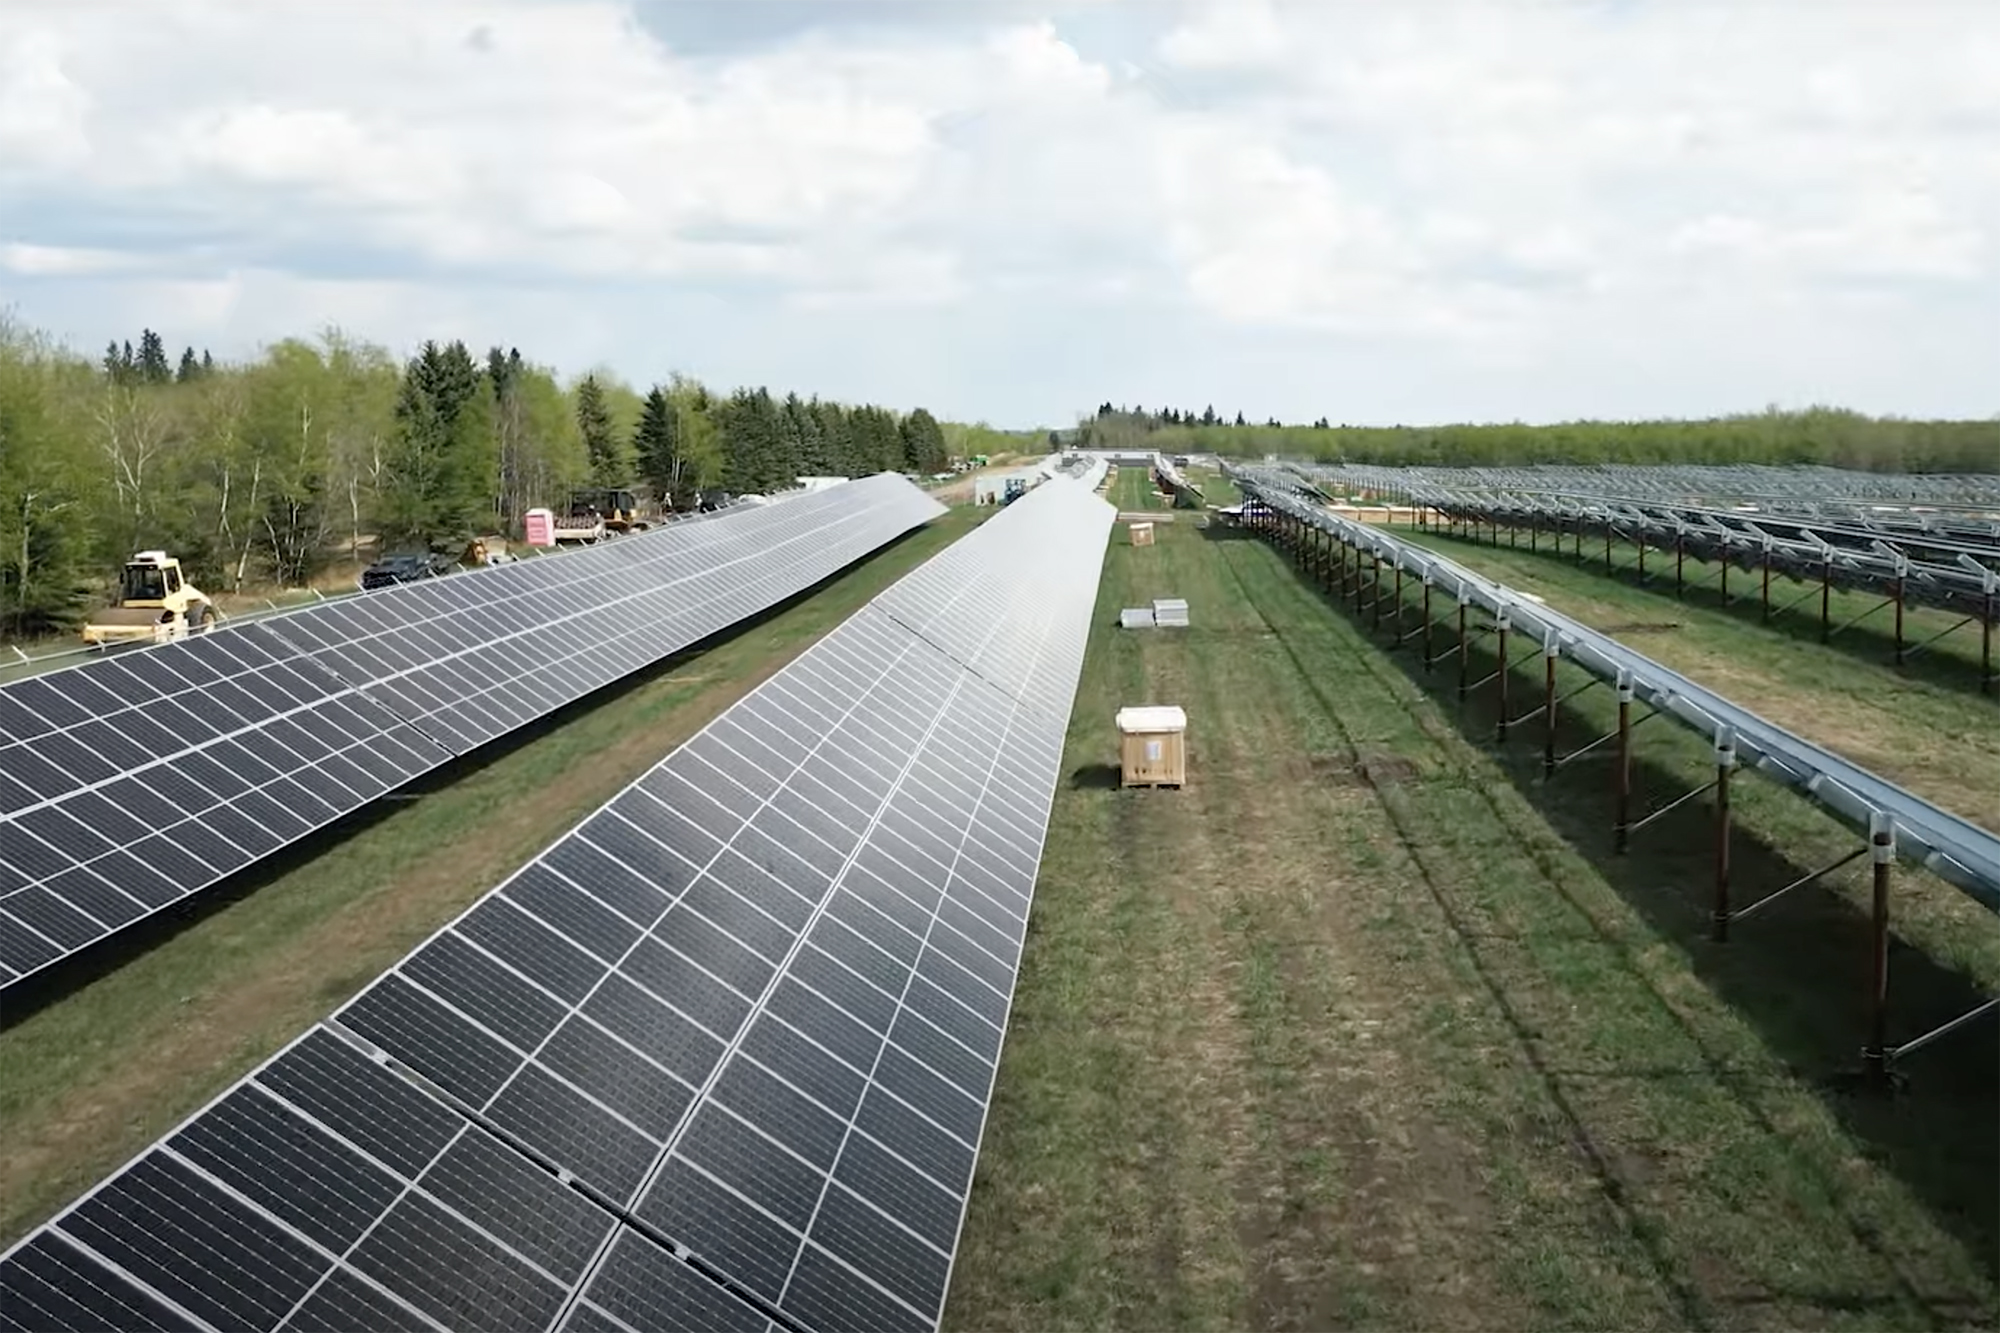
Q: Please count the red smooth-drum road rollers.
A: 0